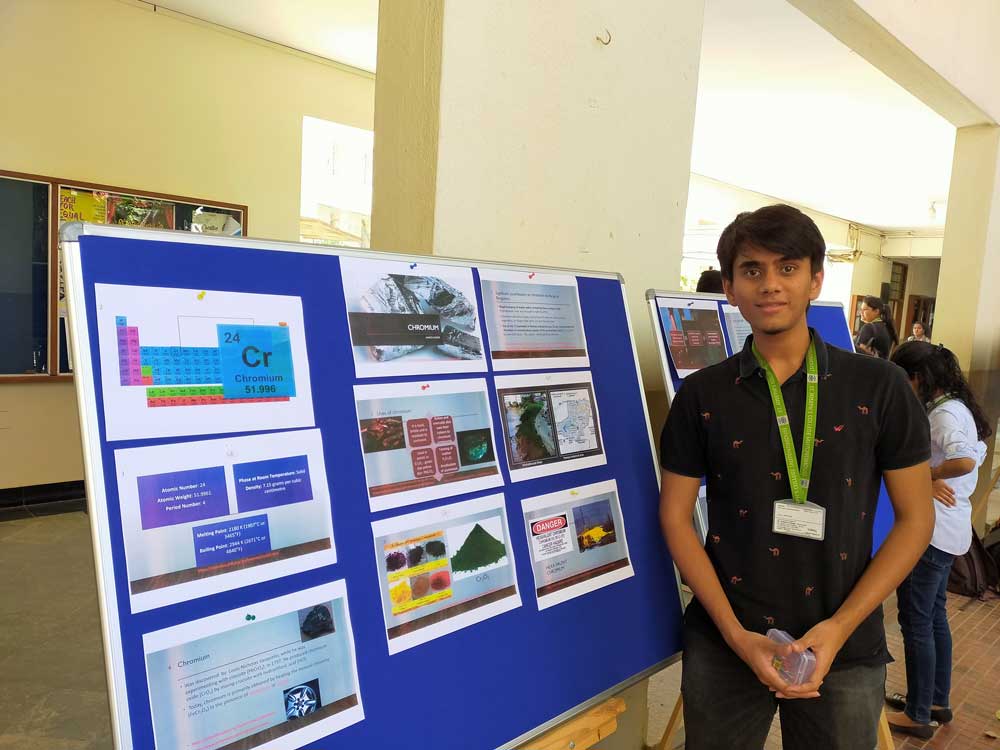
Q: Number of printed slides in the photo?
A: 11